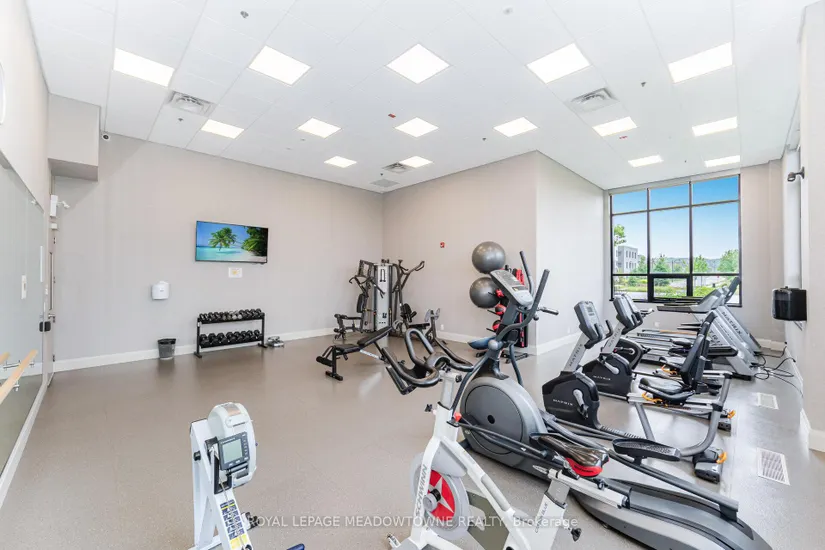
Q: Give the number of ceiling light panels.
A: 15